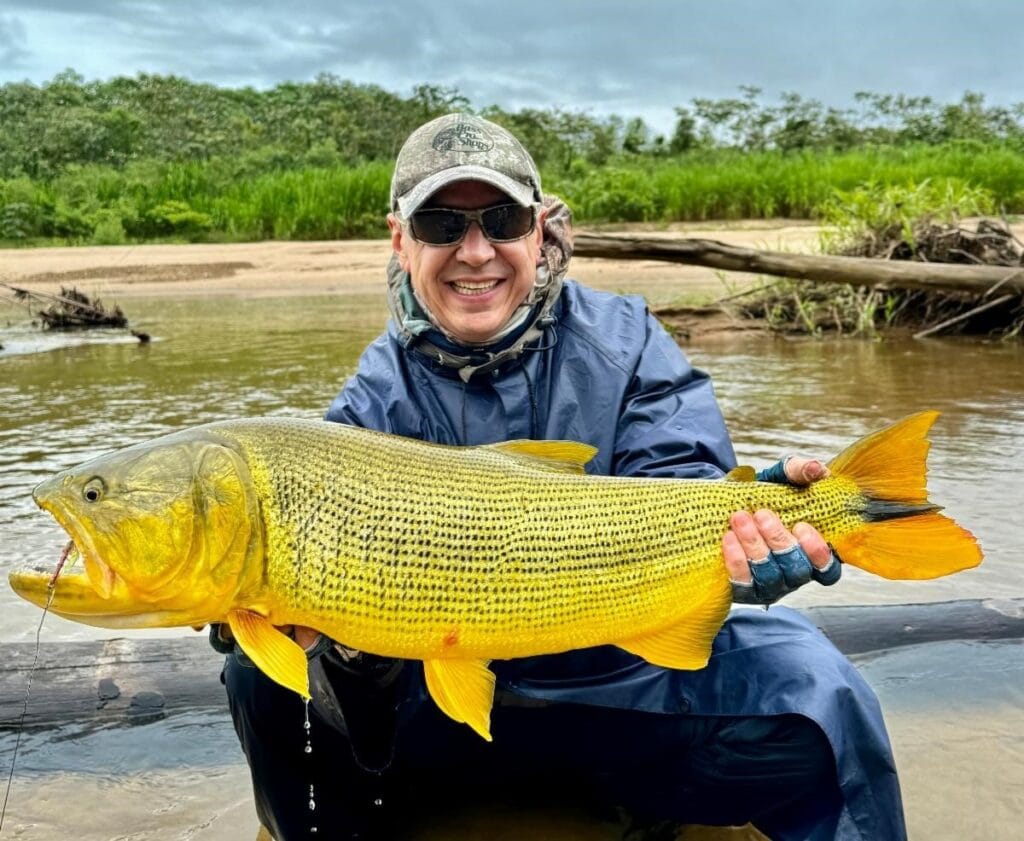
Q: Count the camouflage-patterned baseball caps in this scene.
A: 1